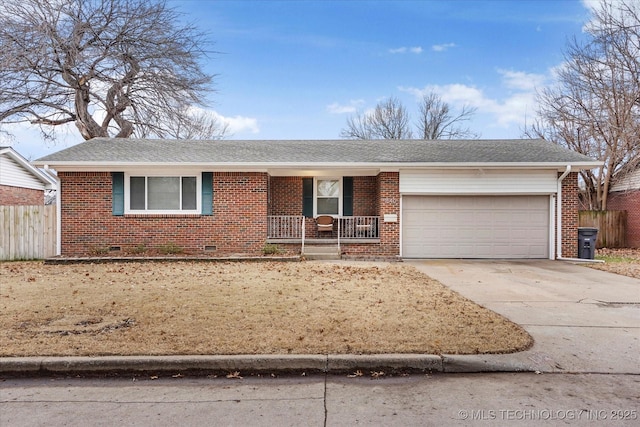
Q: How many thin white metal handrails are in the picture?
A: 2